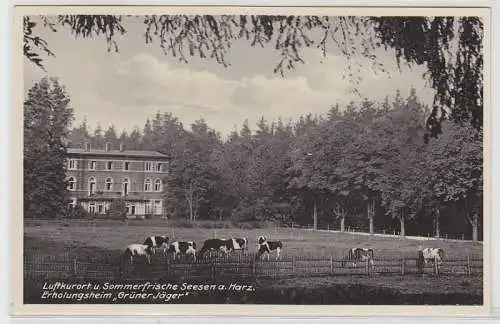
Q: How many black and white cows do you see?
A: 8